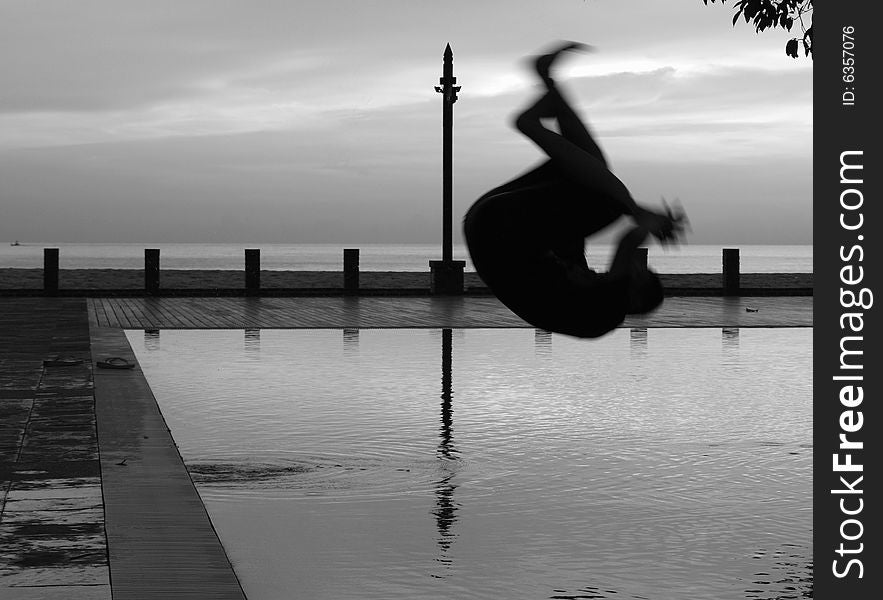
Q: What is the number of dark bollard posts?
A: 6